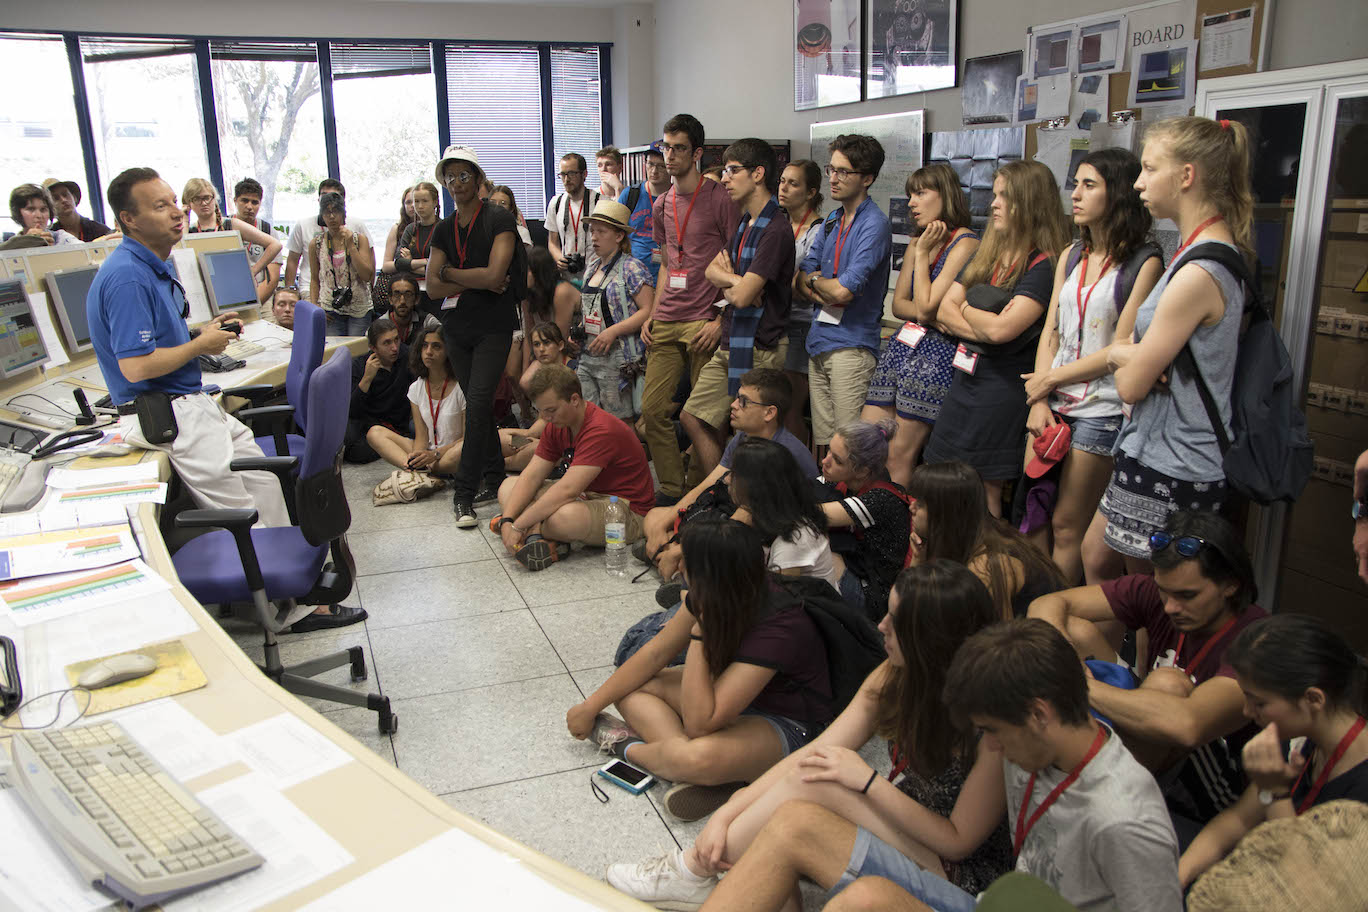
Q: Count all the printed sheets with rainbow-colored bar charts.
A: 3